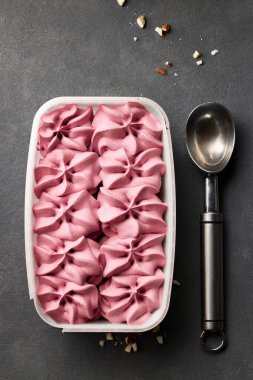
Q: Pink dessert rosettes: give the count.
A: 10